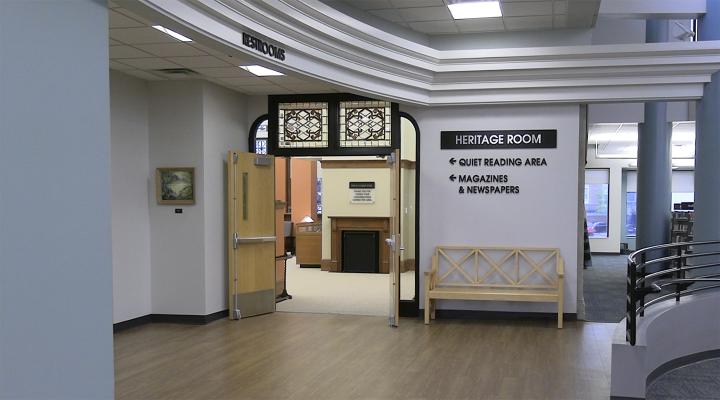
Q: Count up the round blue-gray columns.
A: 2